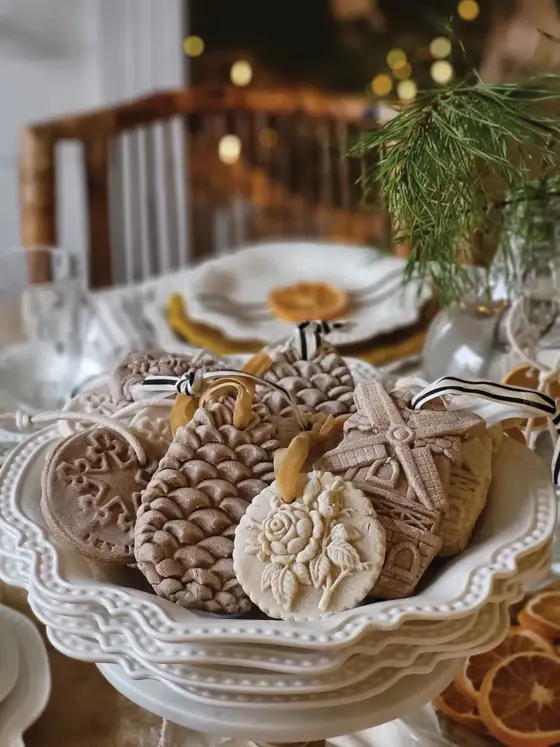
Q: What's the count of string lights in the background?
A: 11